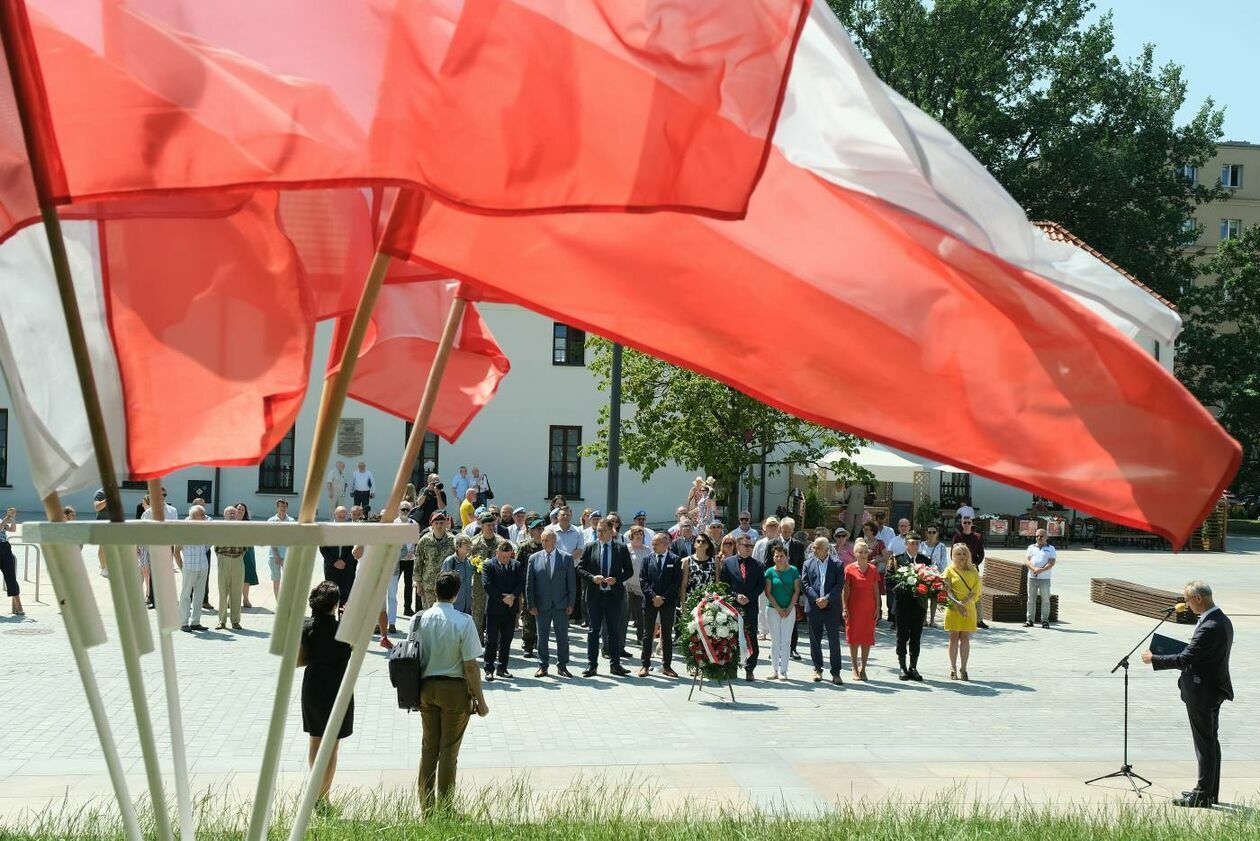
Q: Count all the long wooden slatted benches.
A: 2